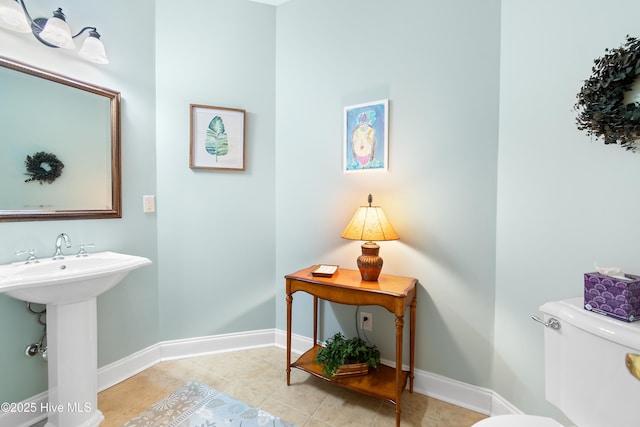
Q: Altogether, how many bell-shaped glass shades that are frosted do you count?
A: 3